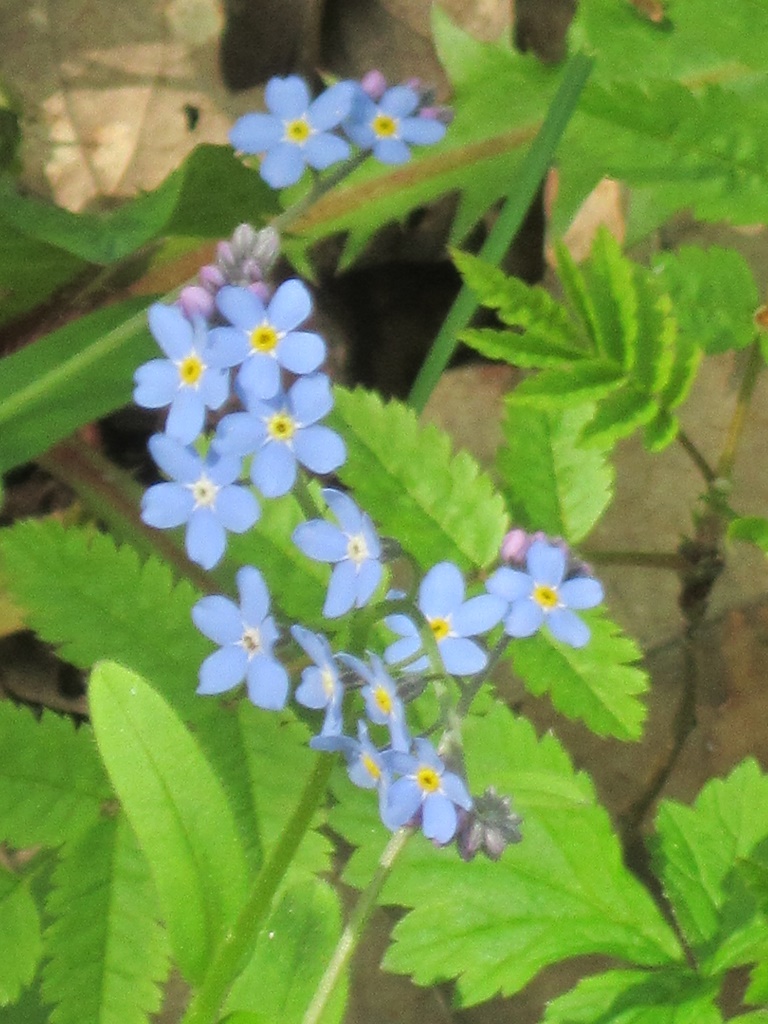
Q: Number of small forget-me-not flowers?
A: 14